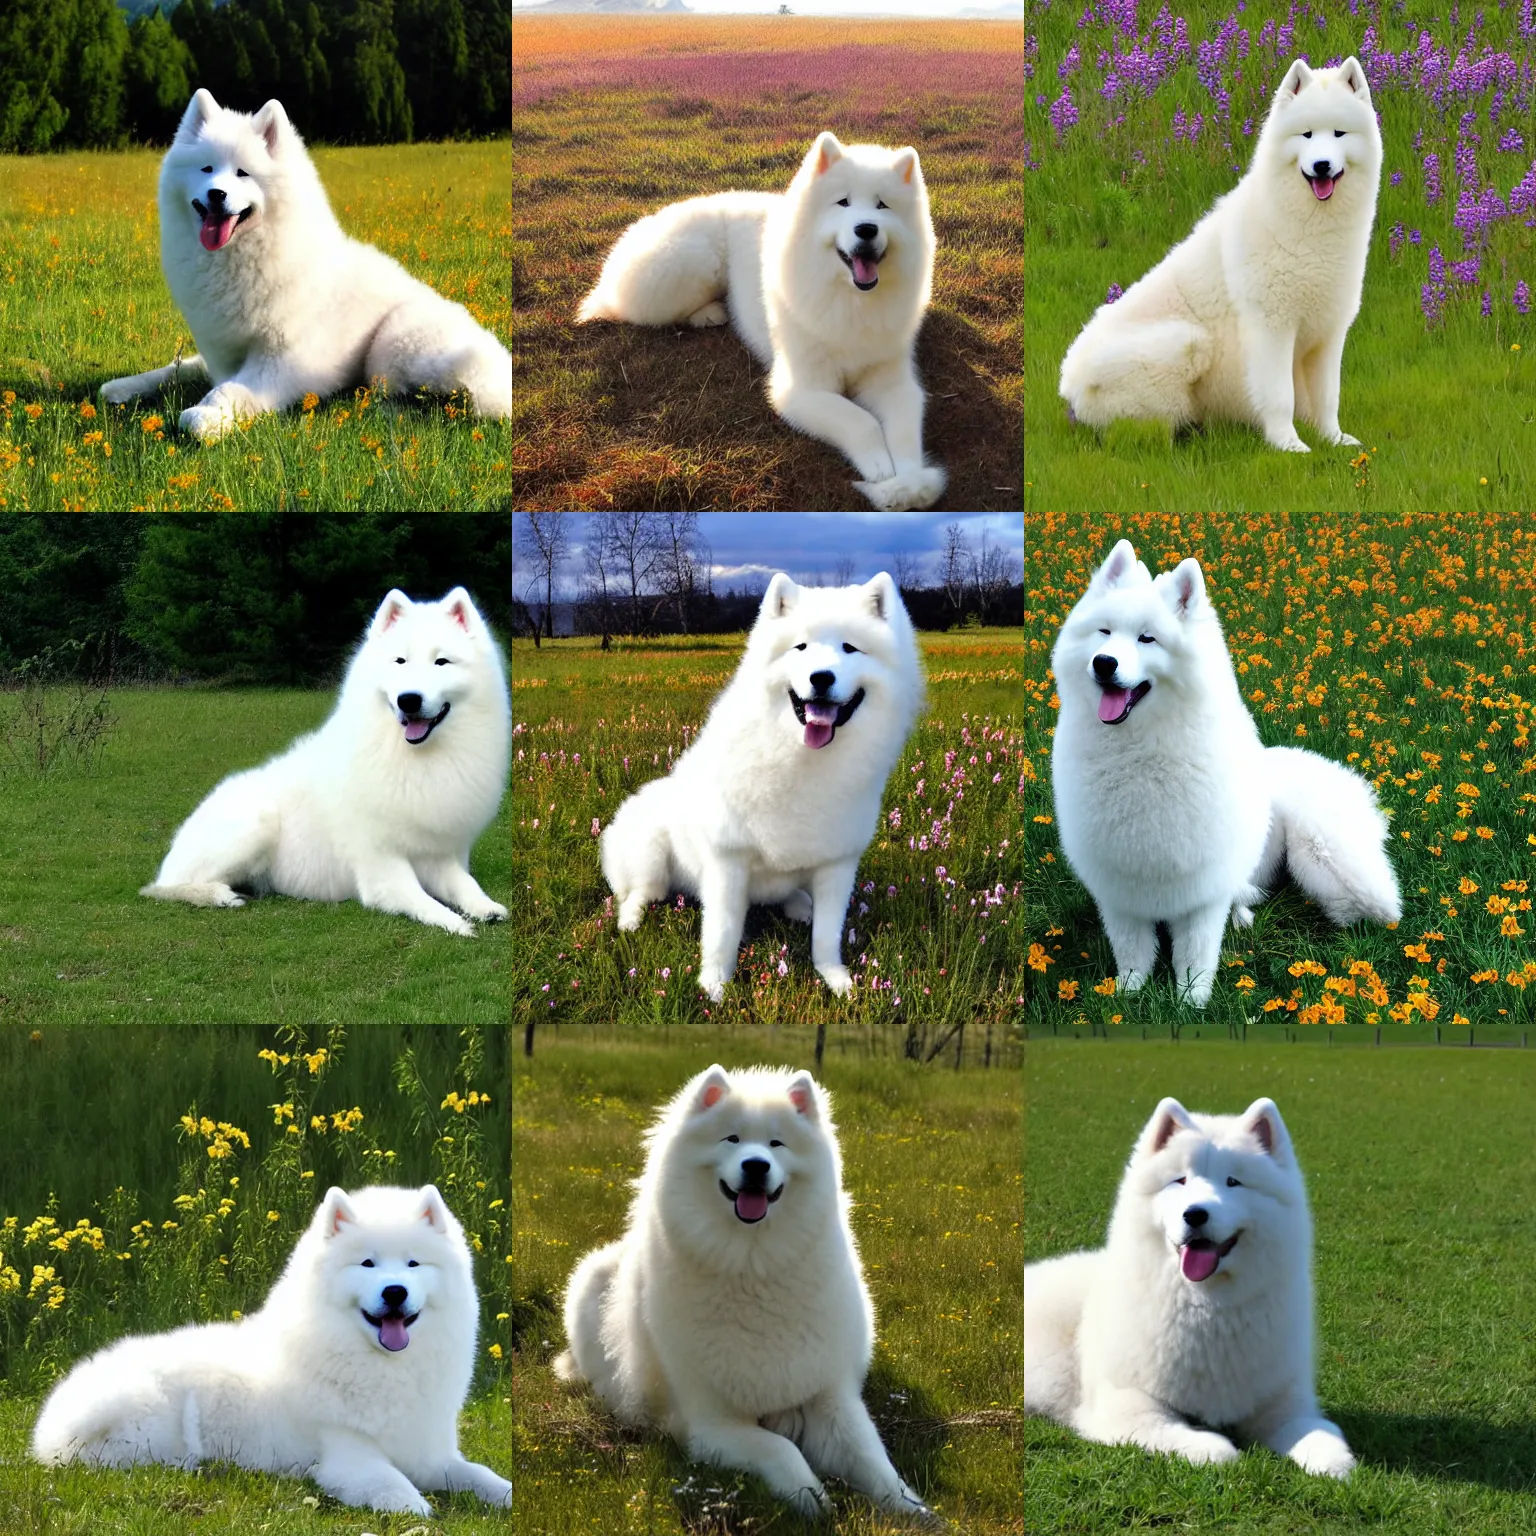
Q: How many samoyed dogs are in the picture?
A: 9